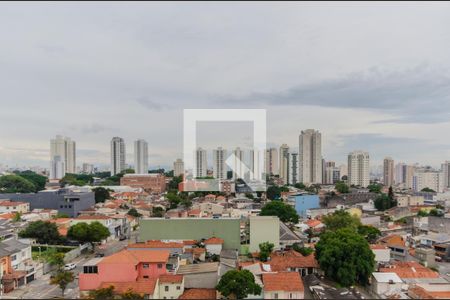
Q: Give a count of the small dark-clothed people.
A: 0